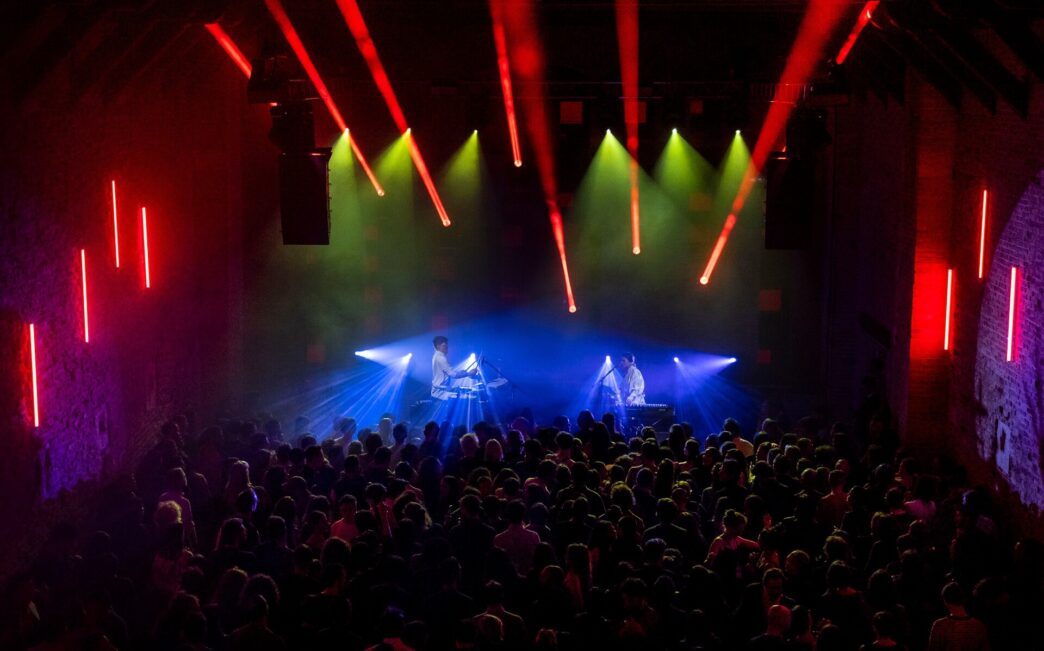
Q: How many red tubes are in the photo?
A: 7